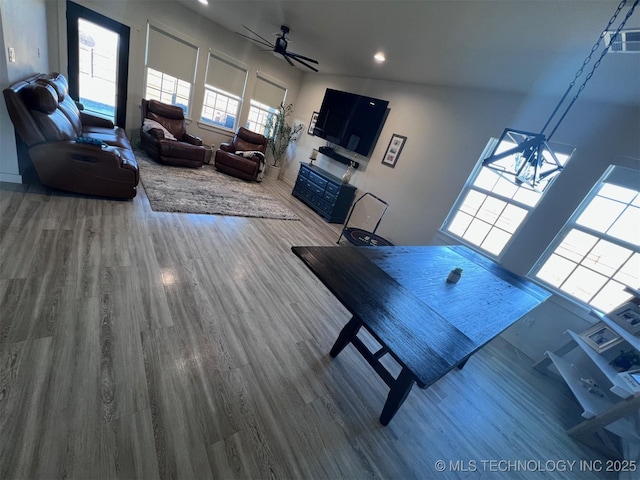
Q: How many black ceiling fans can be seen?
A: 1